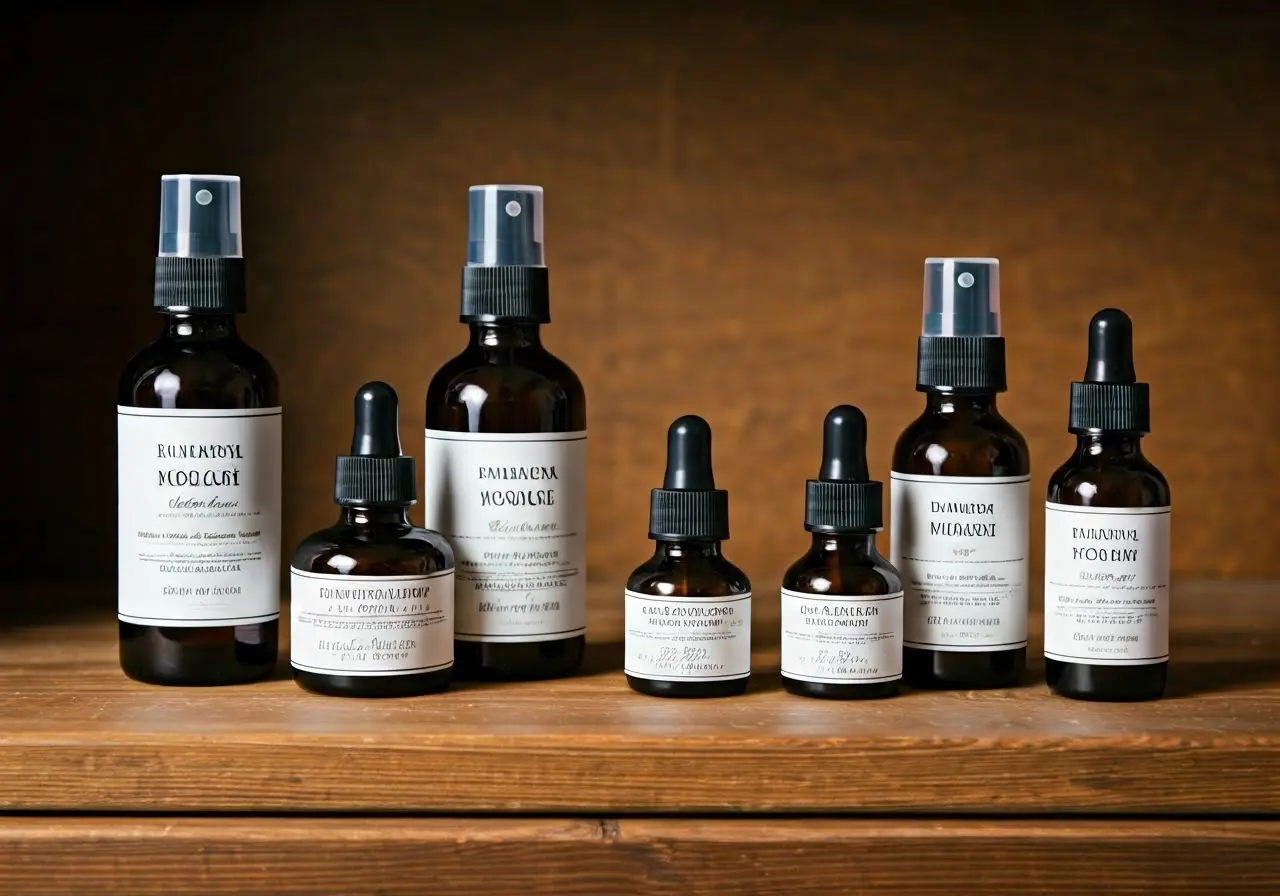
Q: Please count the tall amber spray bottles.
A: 3